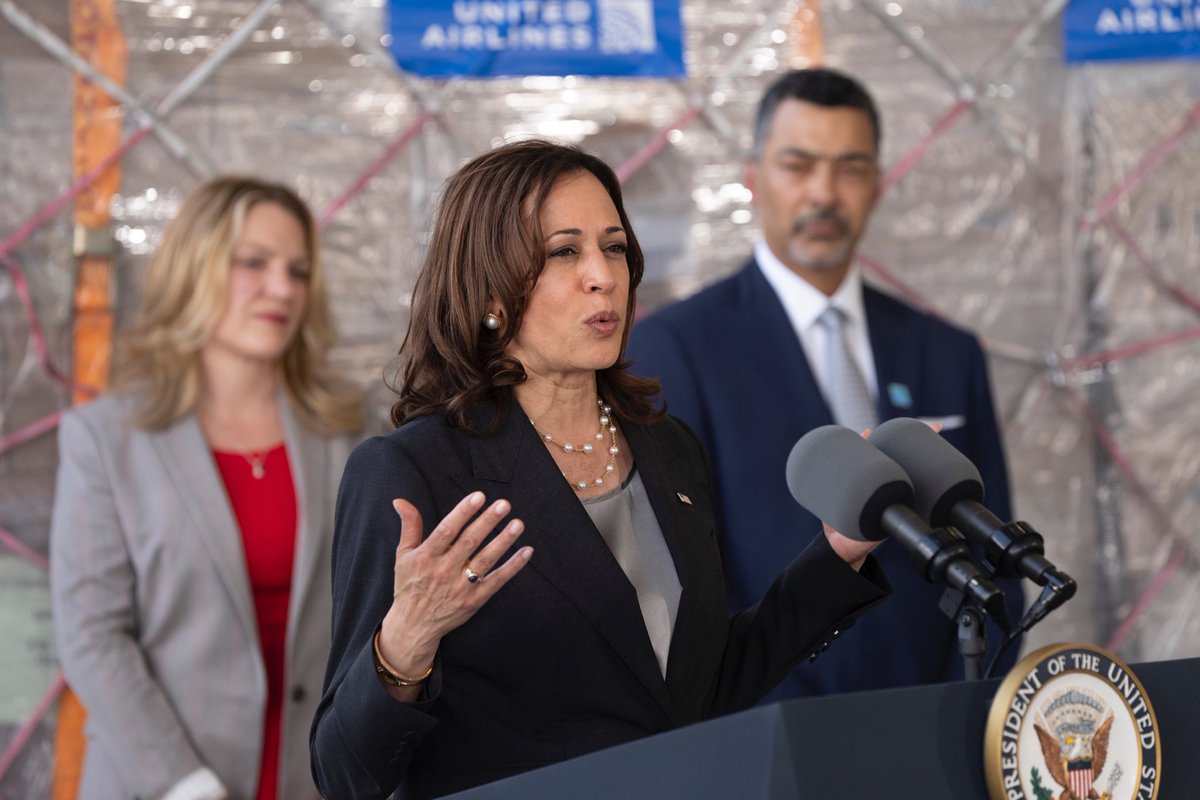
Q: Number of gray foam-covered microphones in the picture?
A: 2